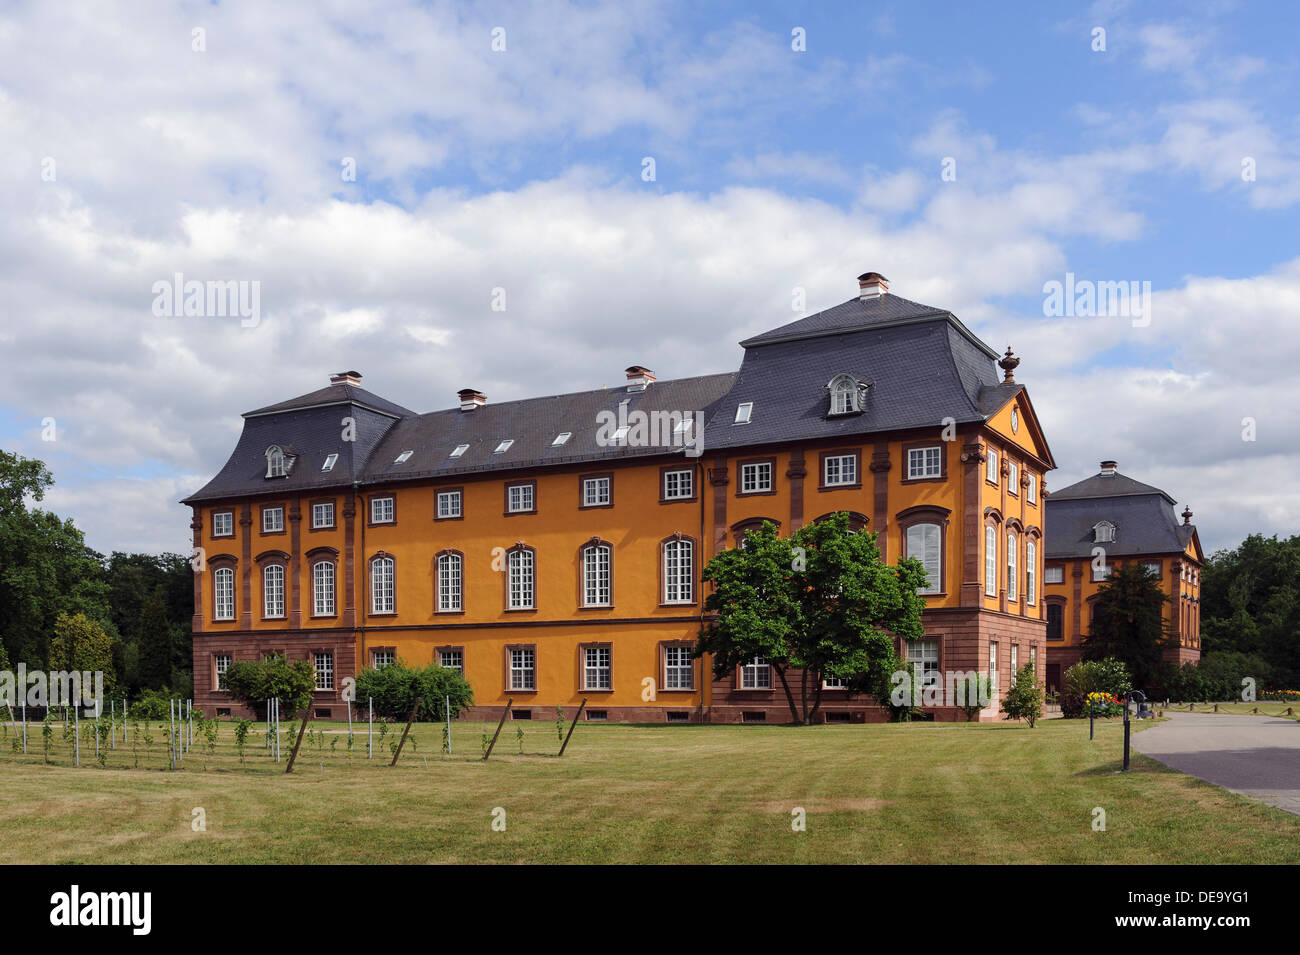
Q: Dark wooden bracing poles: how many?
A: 4